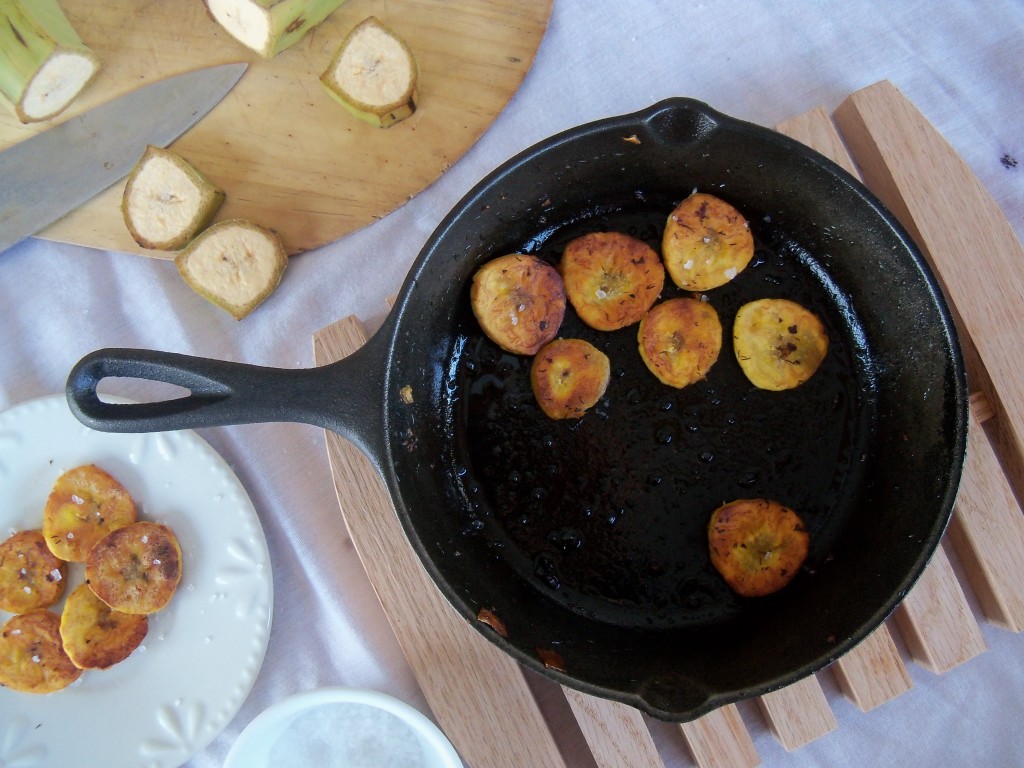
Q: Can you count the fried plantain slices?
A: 12